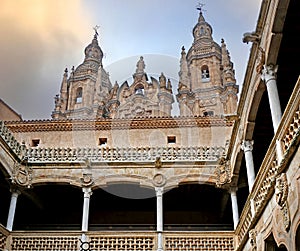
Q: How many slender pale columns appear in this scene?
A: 6